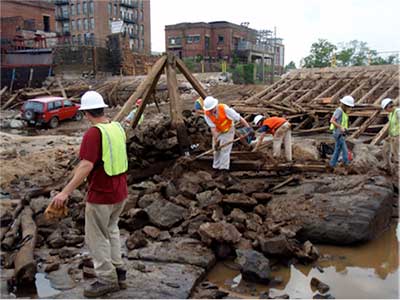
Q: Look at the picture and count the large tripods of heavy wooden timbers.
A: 1